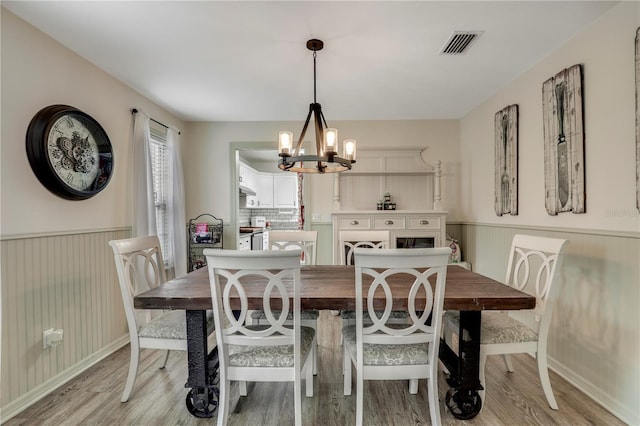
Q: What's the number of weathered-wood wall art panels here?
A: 3